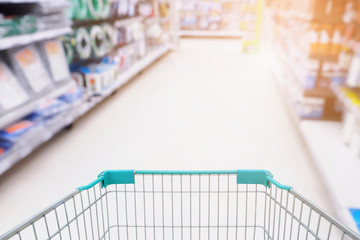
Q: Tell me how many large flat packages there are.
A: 3